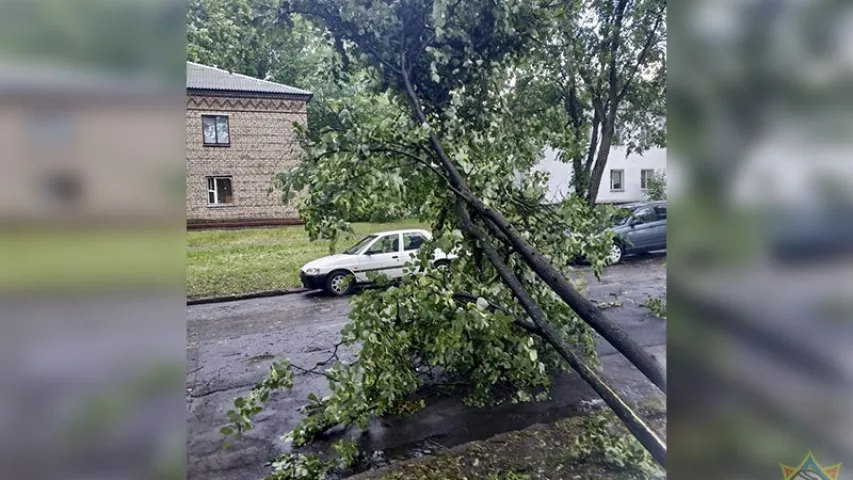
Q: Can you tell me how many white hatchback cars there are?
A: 1